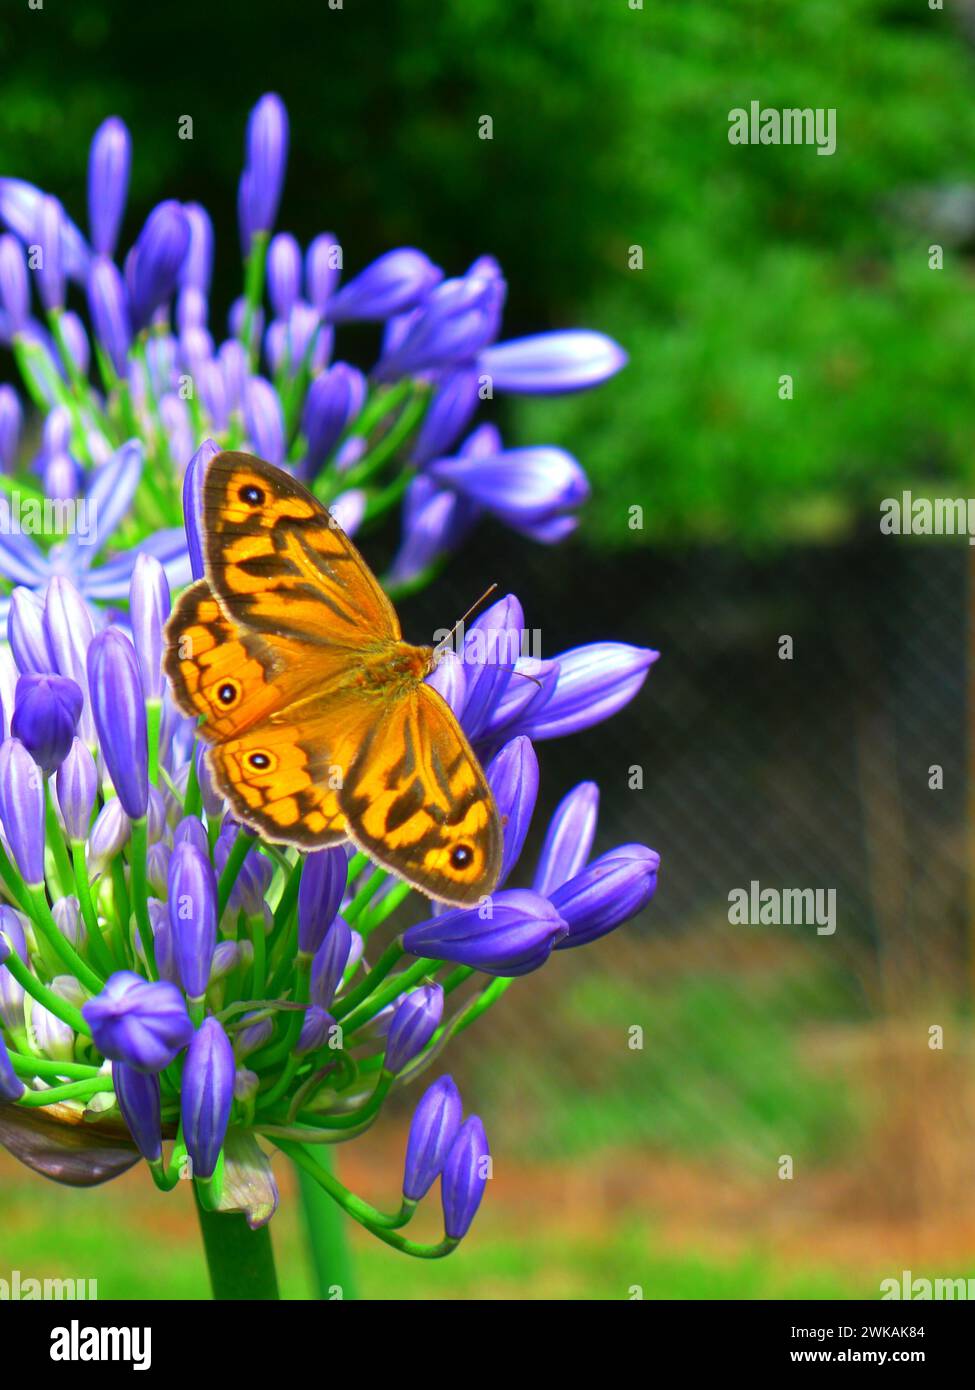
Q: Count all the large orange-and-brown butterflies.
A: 1